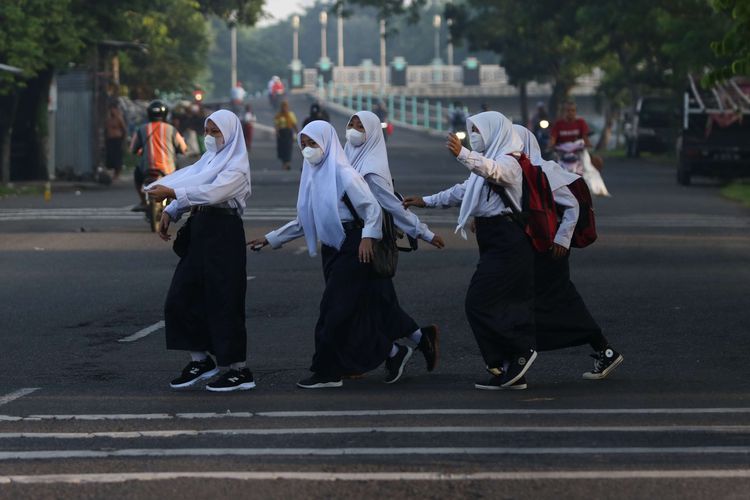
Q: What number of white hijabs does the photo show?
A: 5